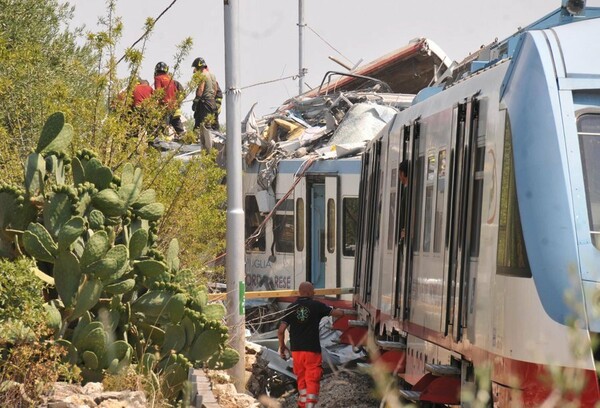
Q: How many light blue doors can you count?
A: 1